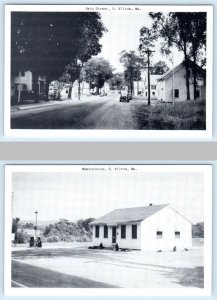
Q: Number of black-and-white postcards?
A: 2